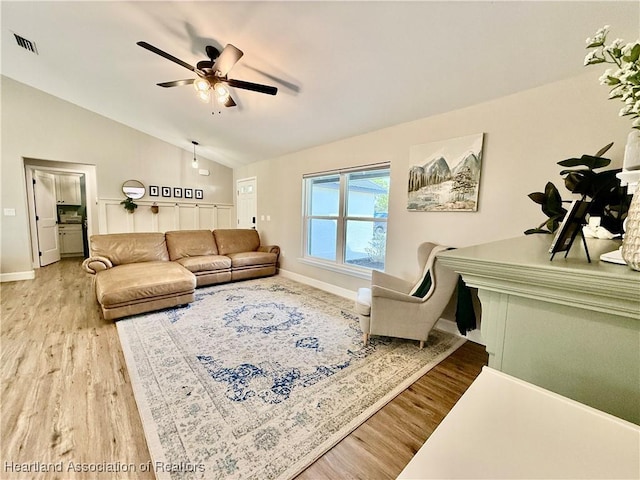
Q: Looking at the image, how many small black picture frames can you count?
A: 5